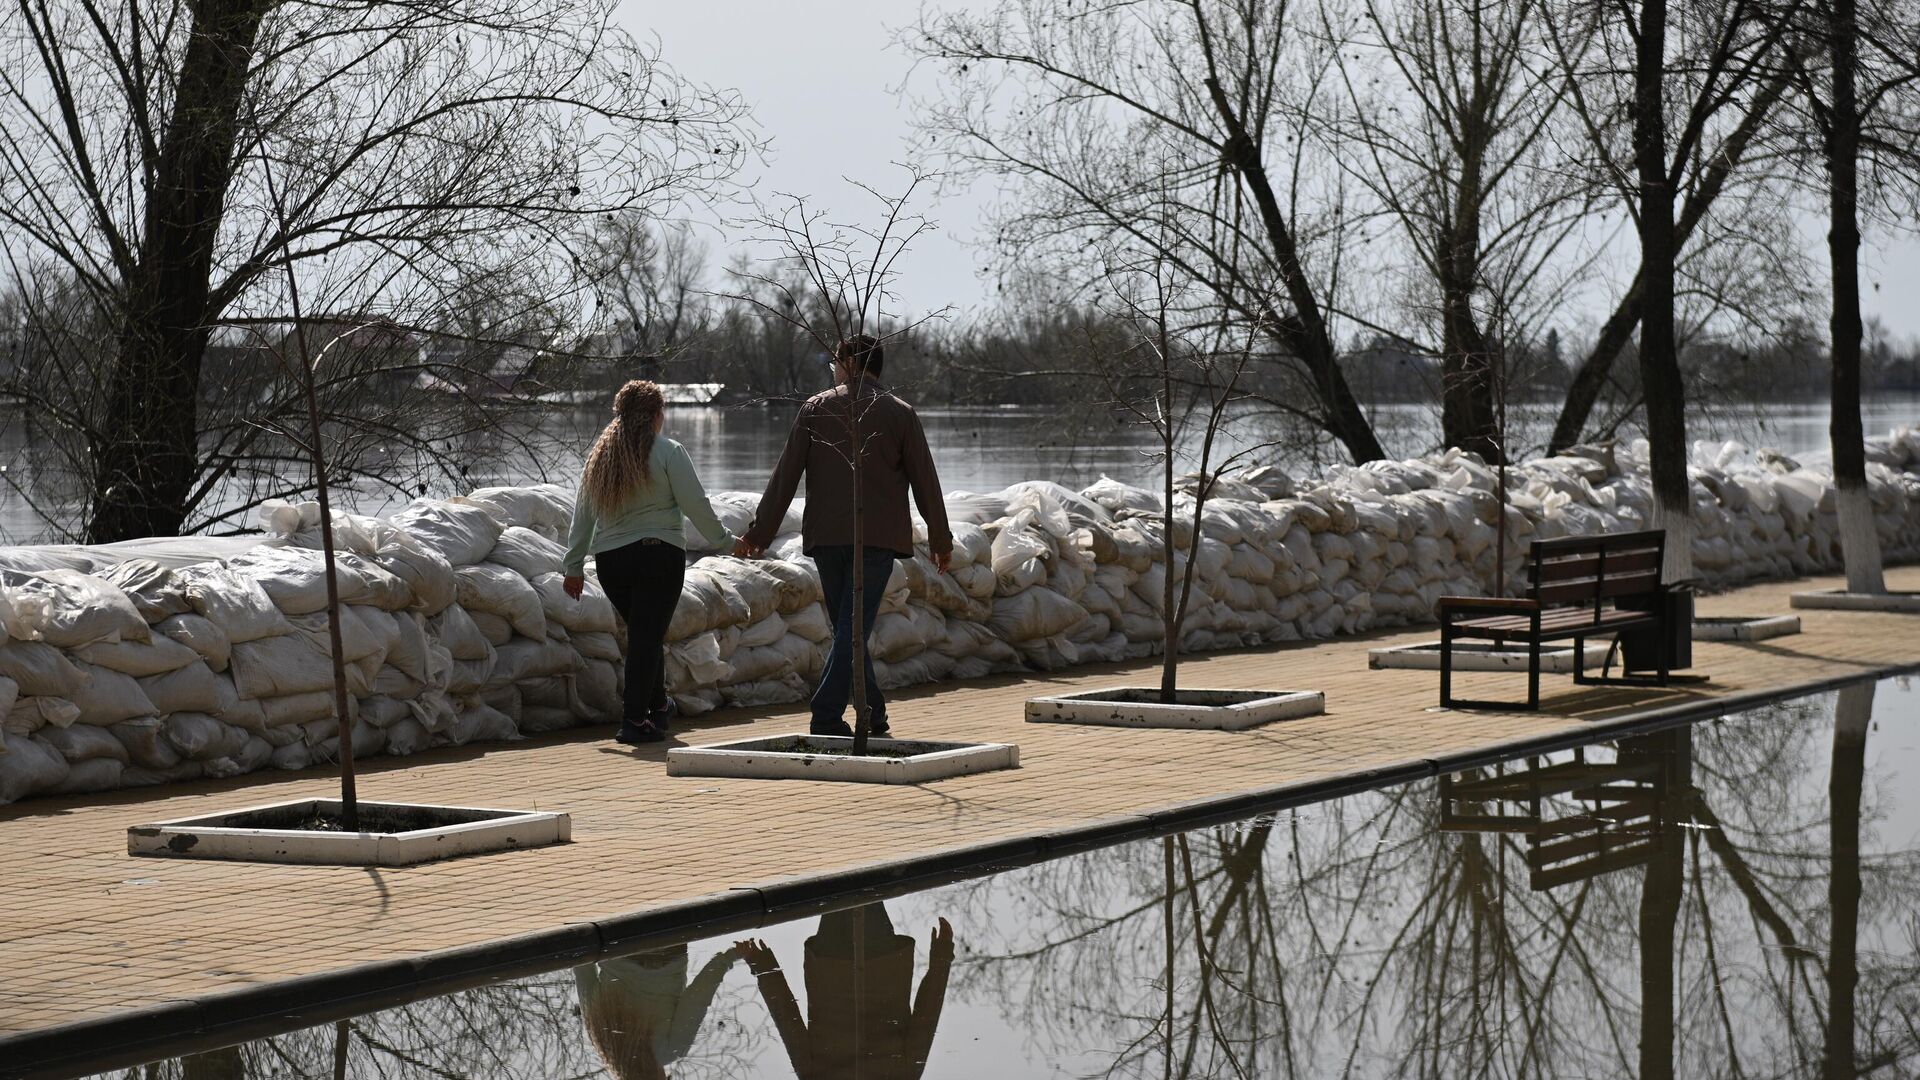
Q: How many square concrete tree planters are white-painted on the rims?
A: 6